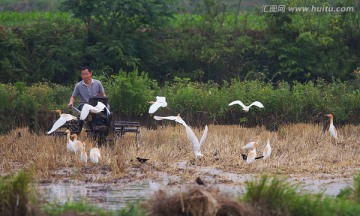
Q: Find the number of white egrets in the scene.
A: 14